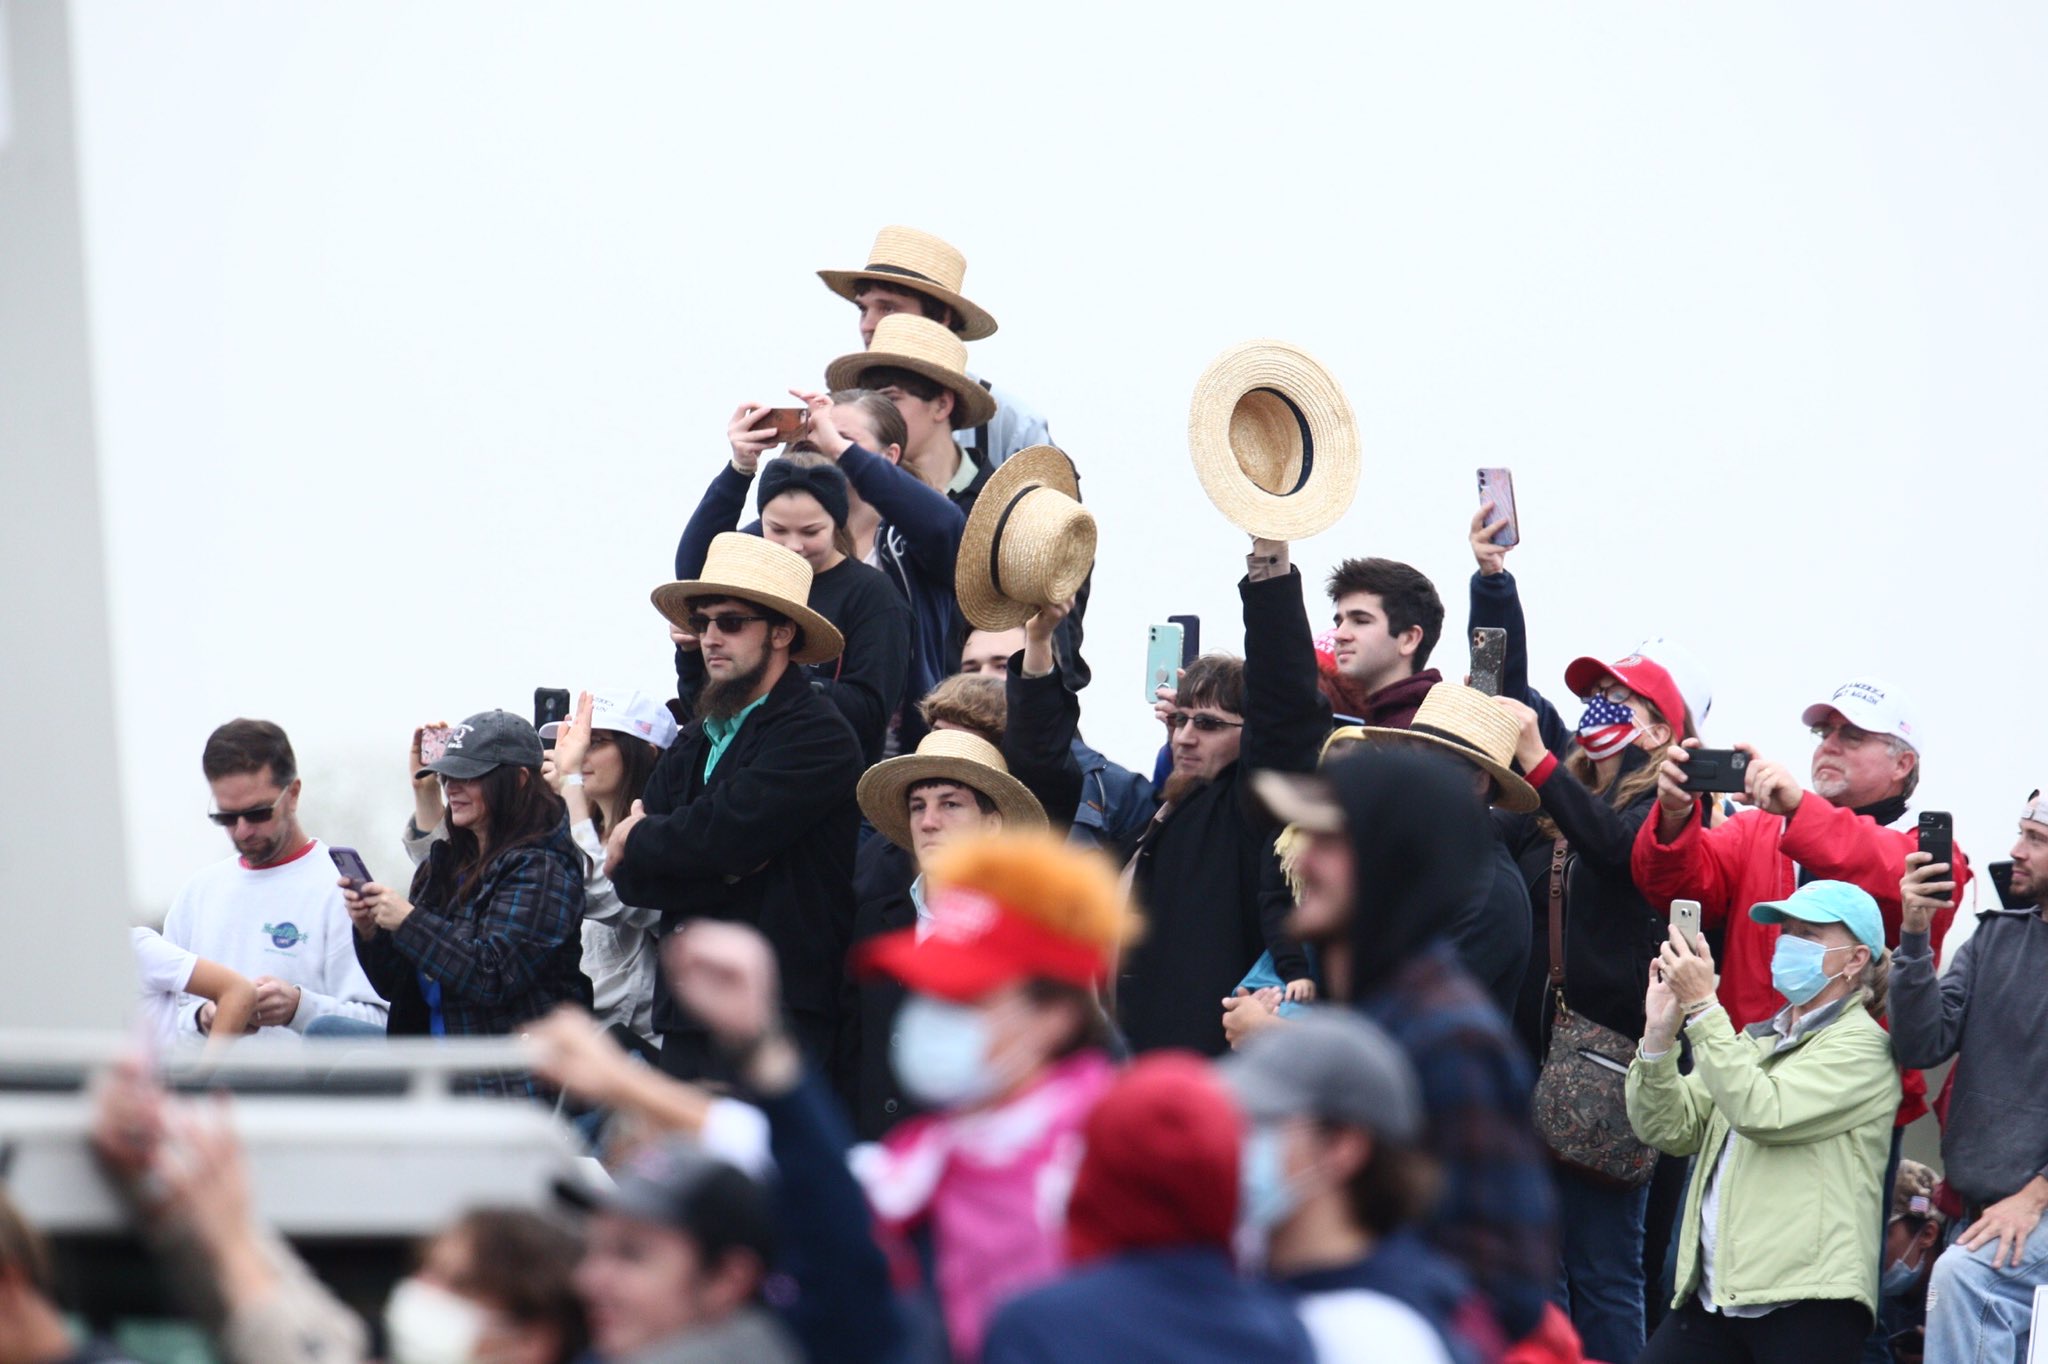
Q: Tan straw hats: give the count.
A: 7